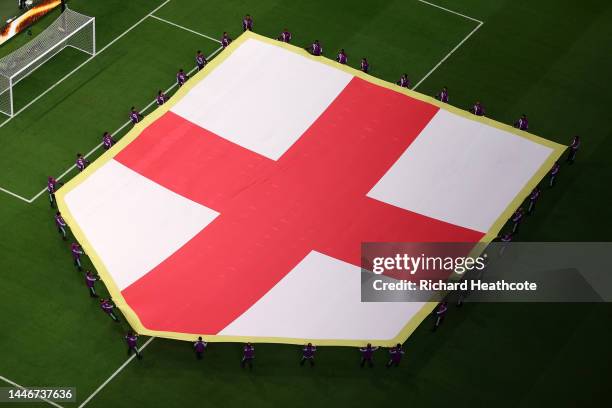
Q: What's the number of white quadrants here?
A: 4